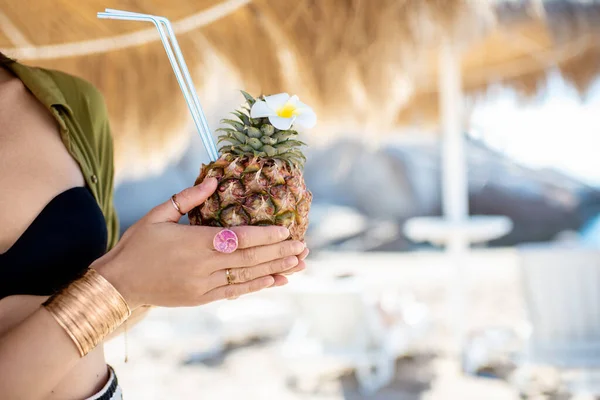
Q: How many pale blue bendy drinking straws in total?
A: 2